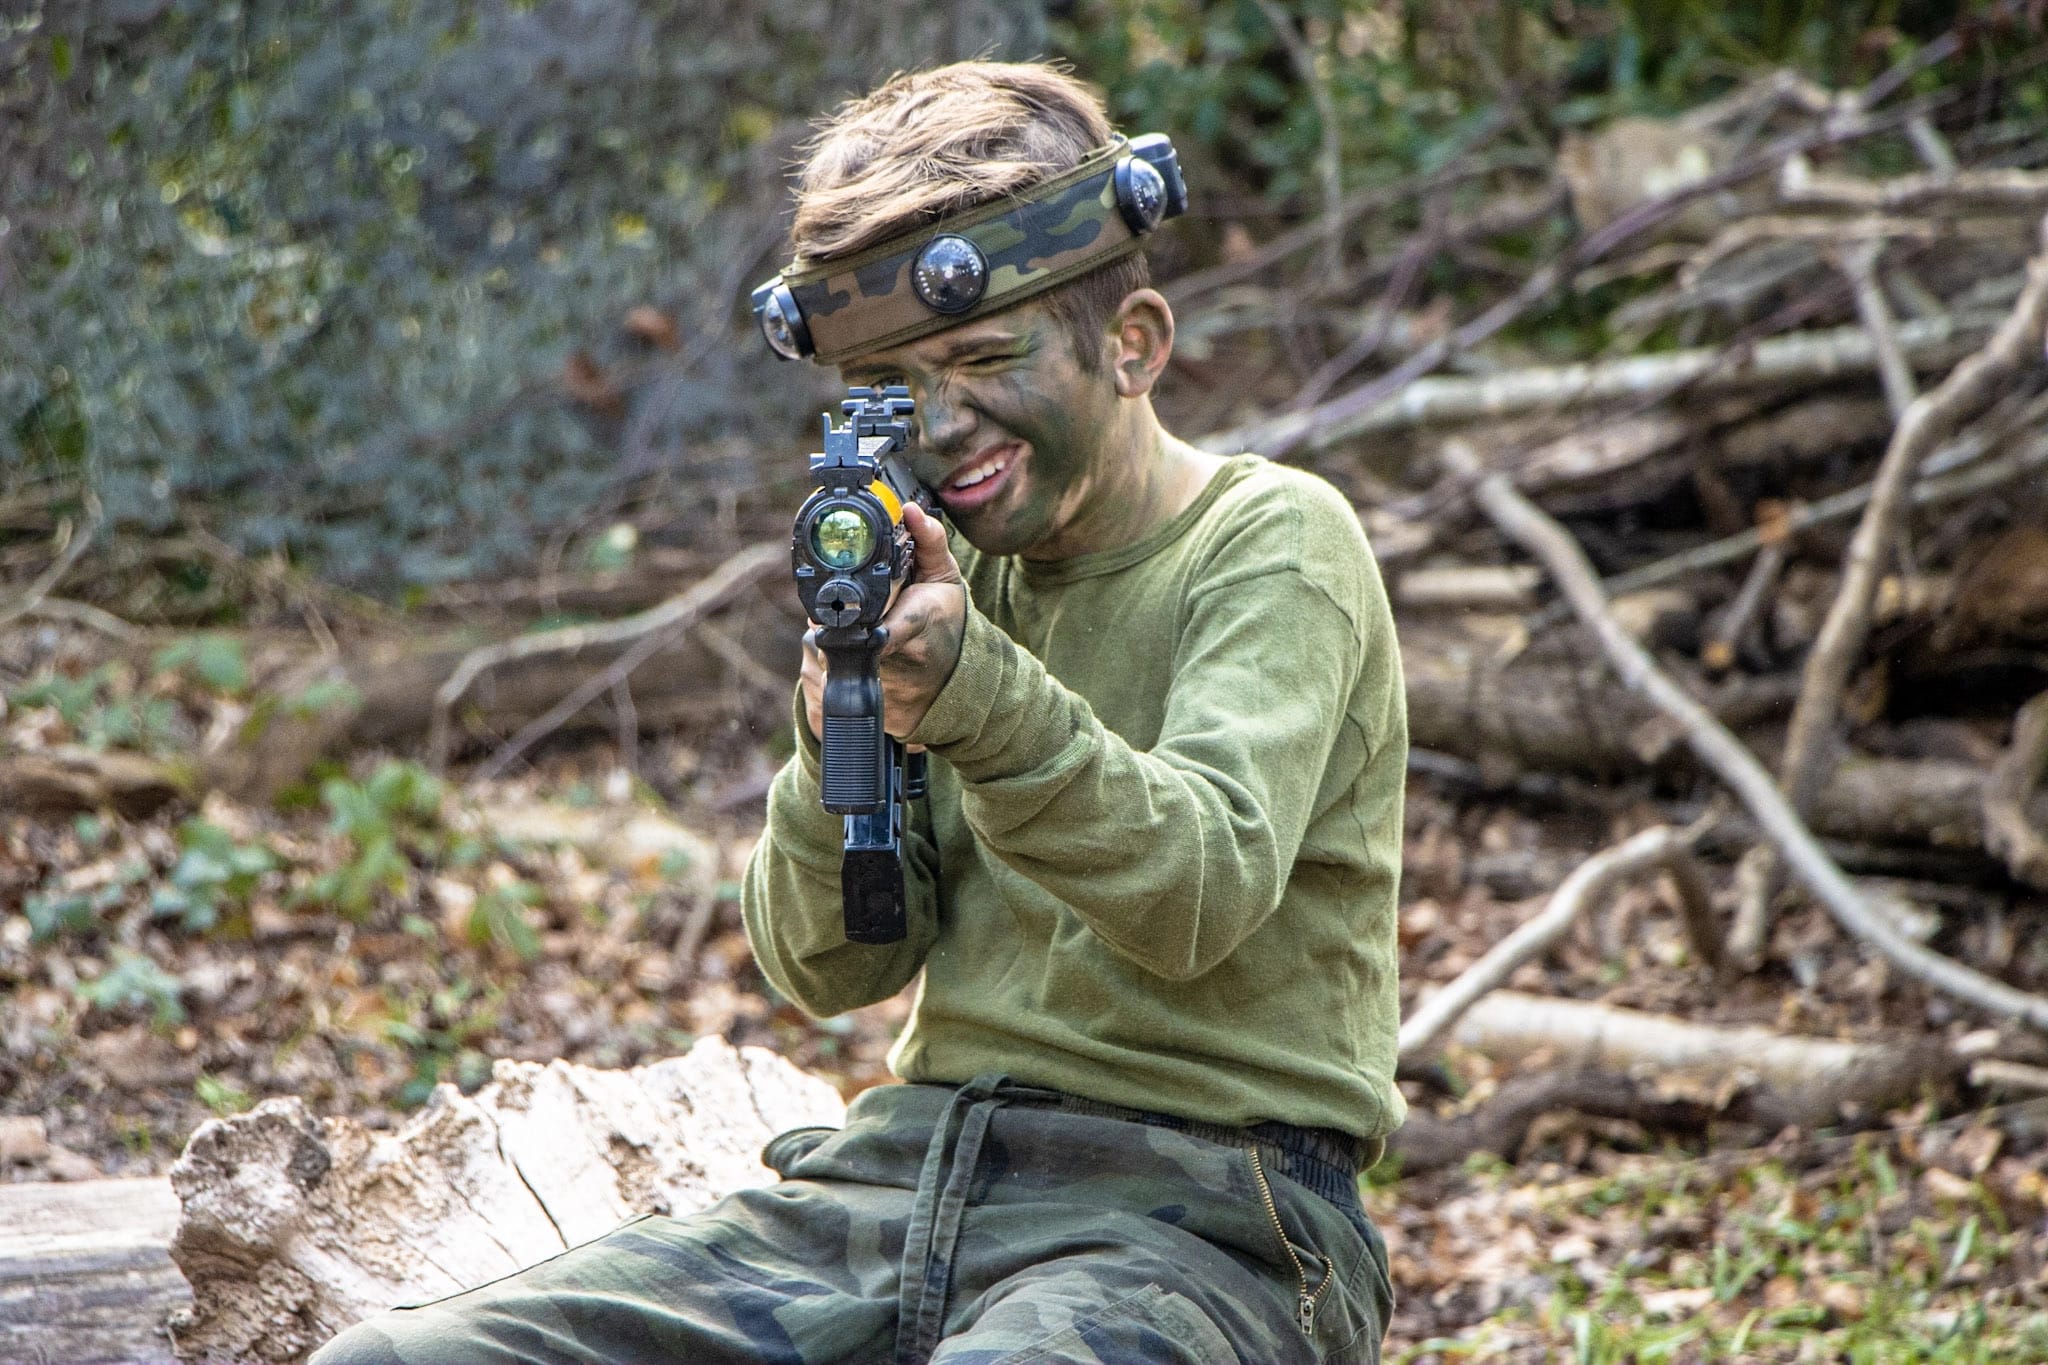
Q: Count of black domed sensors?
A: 3